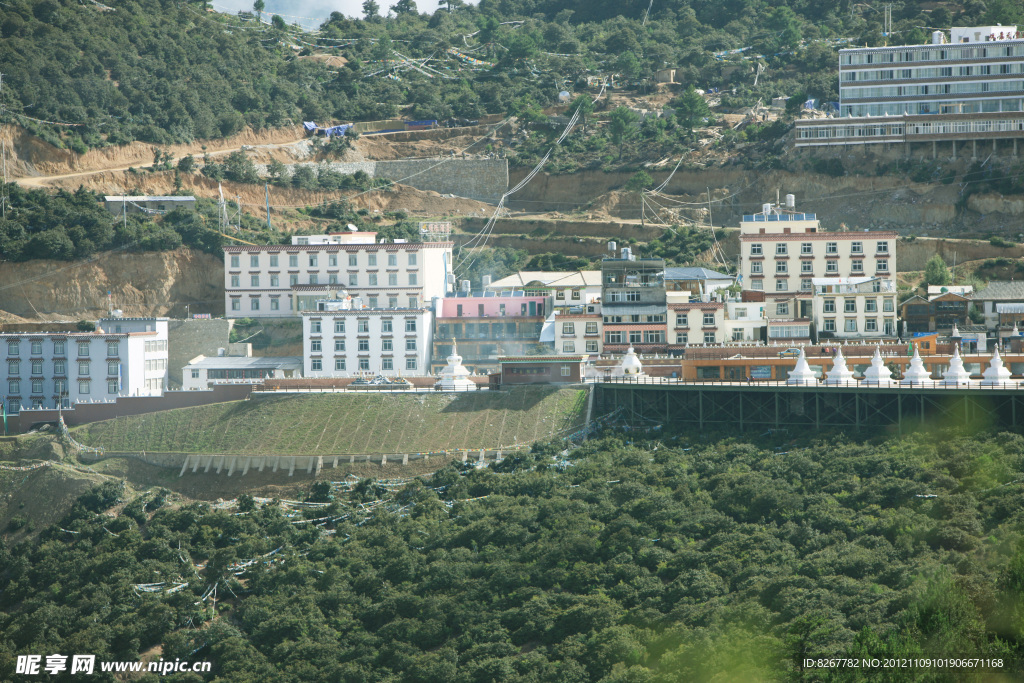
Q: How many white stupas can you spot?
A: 8